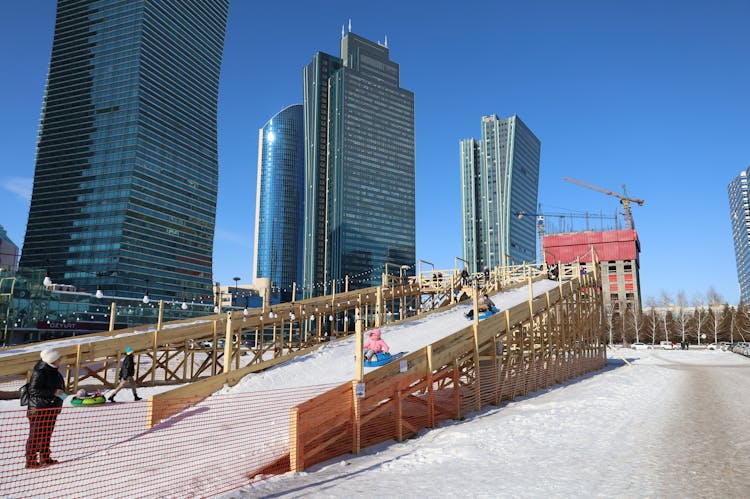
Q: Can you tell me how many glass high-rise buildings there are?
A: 5